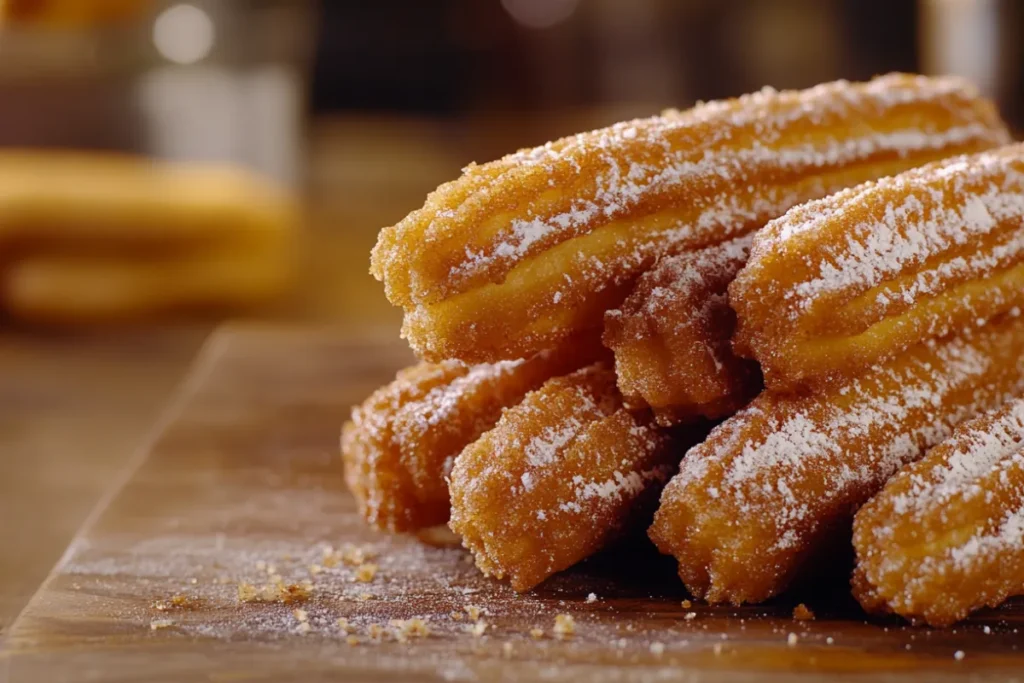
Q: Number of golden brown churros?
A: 7